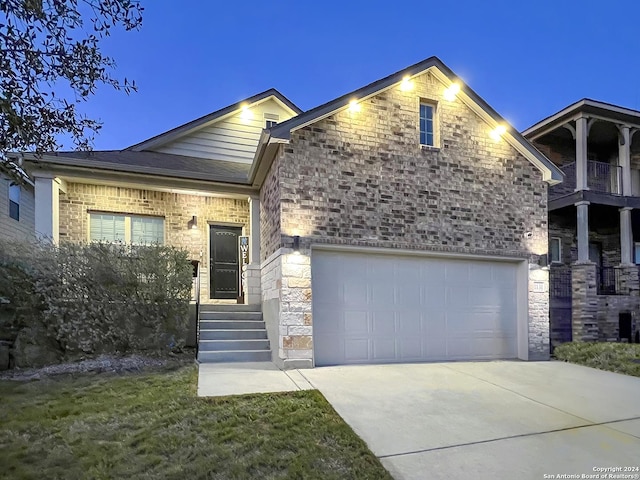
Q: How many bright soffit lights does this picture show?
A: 5